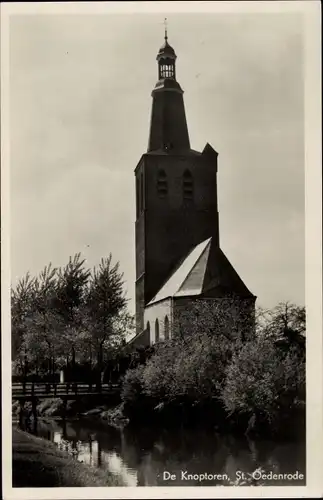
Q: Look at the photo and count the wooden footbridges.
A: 1